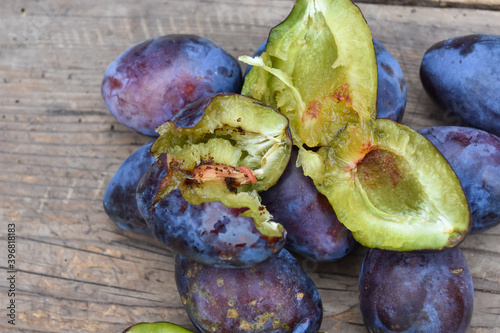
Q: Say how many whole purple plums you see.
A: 8